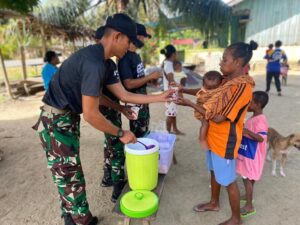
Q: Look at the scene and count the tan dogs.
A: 1